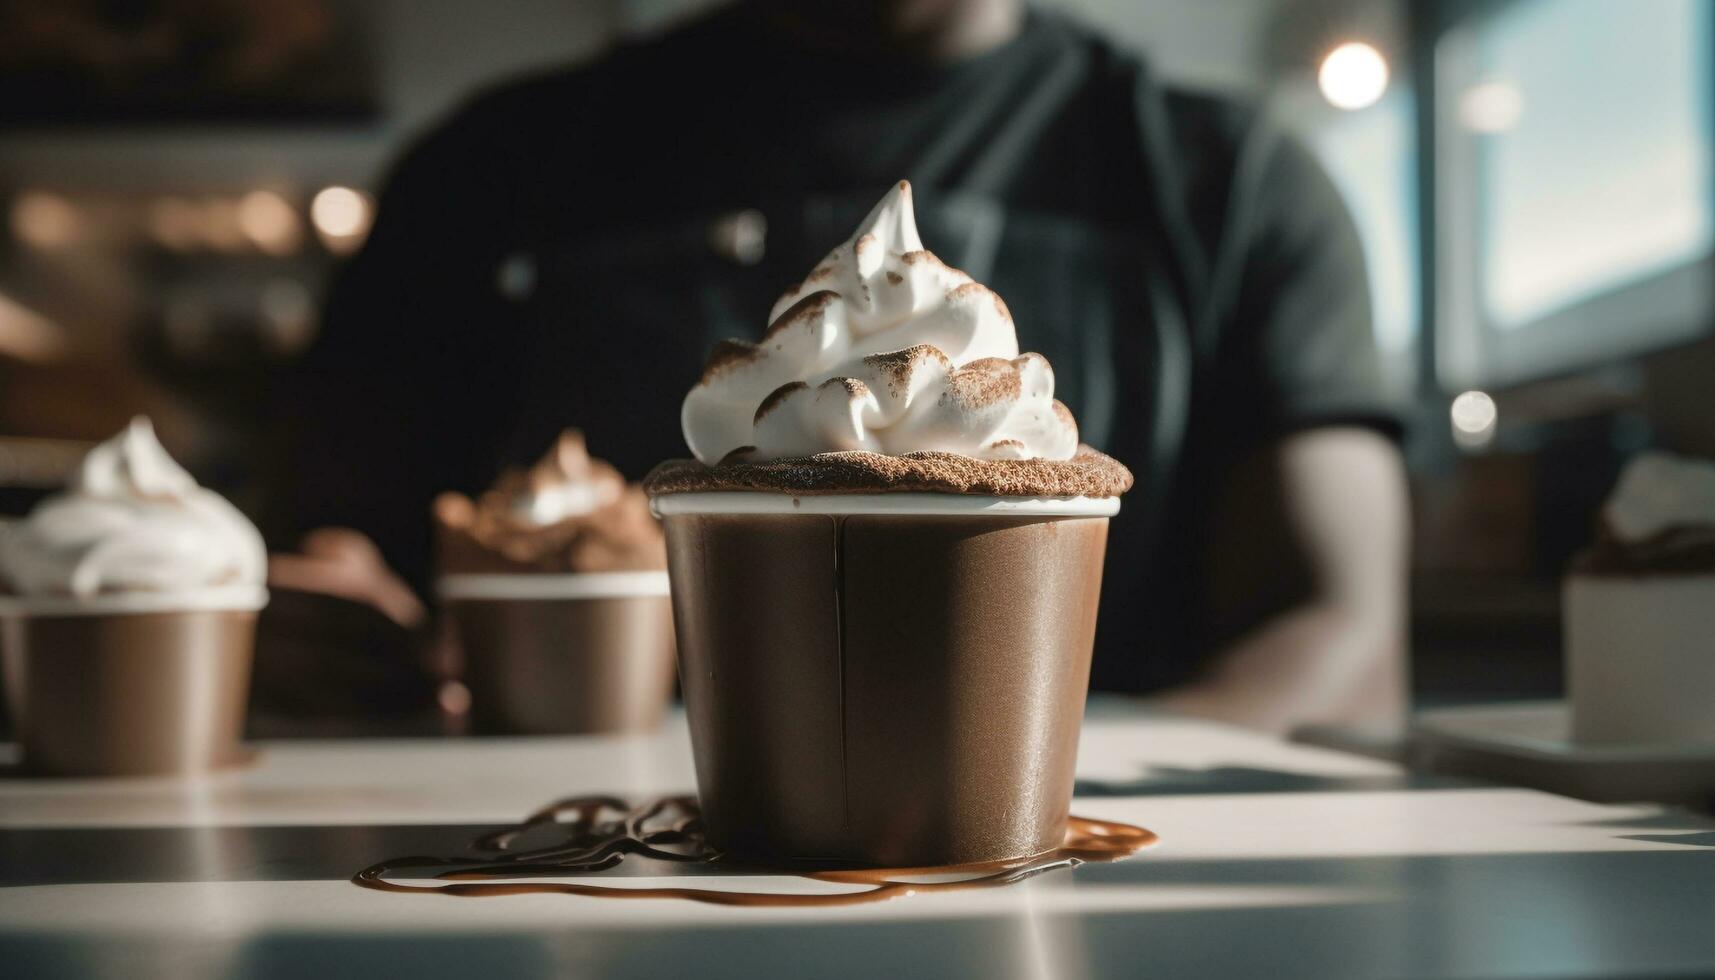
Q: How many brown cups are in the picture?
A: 3